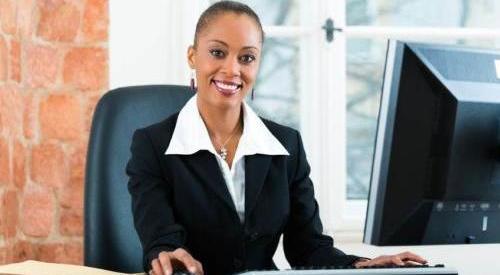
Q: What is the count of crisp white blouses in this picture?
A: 1